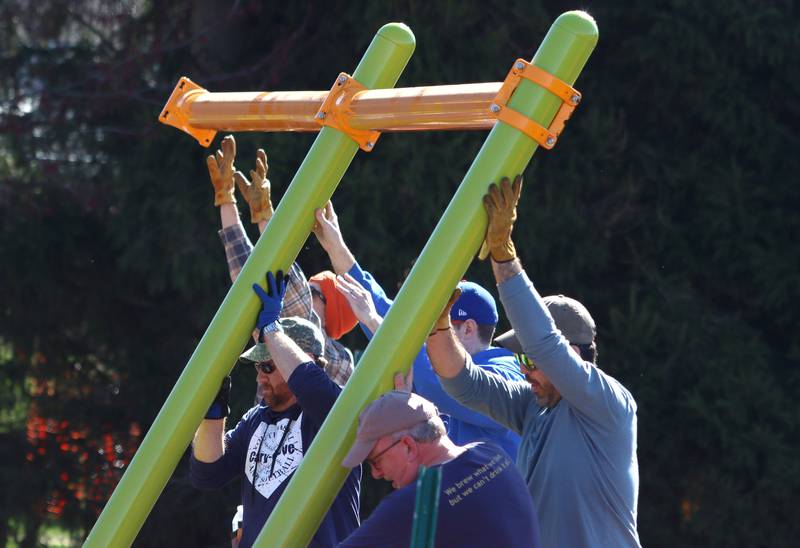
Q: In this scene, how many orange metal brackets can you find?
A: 3